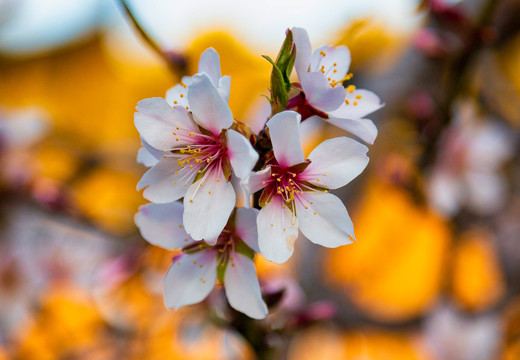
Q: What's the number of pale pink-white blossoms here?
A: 5